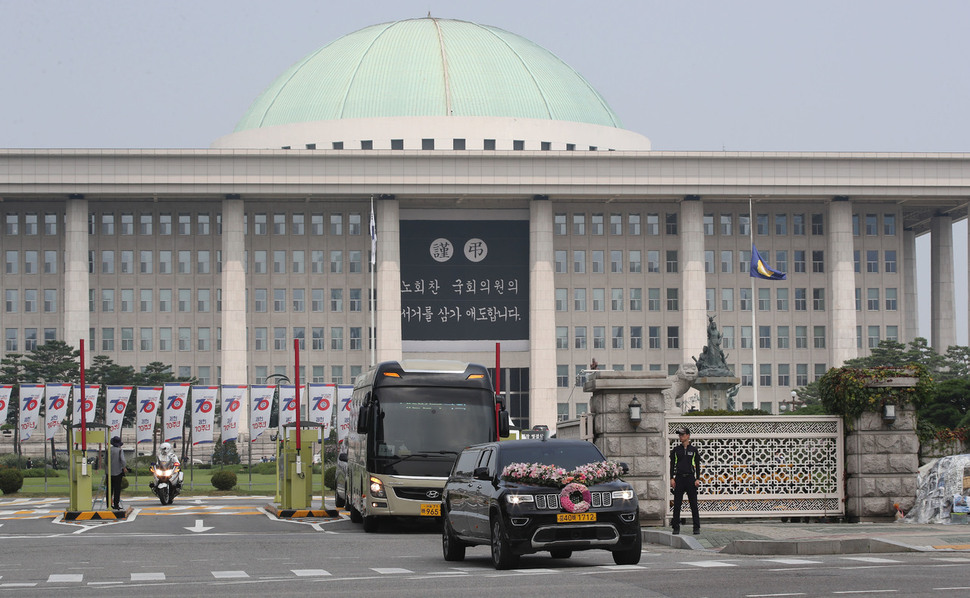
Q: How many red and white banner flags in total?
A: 13